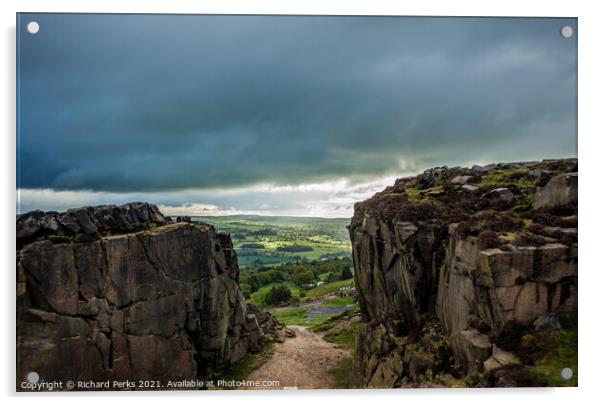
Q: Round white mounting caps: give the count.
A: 4